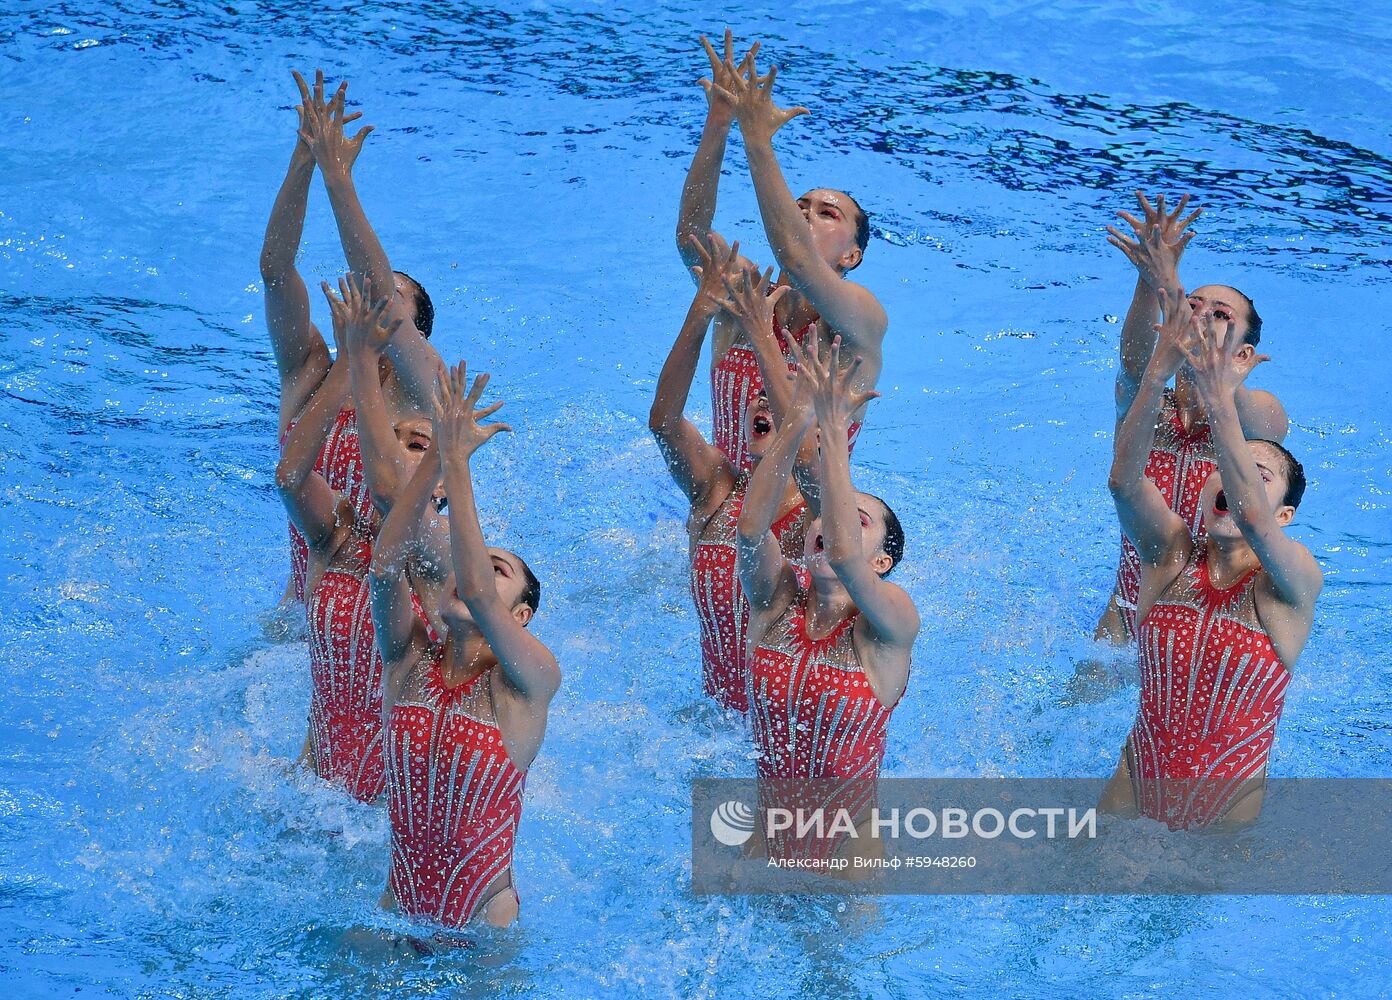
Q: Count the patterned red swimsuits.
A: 8